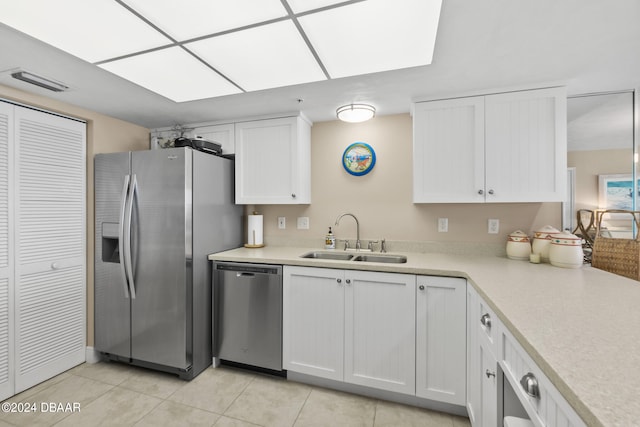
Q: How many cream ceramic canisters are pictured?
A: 3